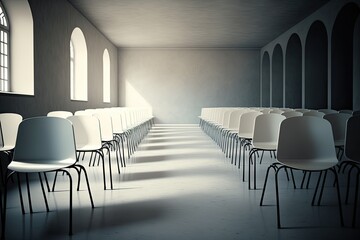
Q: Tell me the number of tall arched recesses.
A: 5